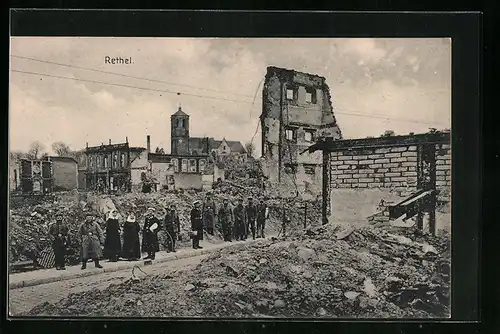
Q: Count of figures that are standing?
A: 12